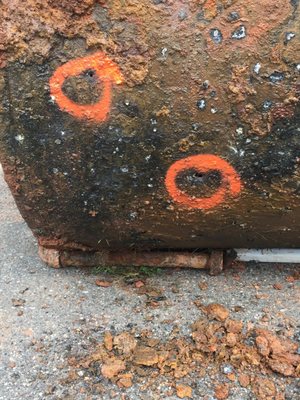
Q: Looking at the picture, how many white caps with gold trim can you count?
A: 0